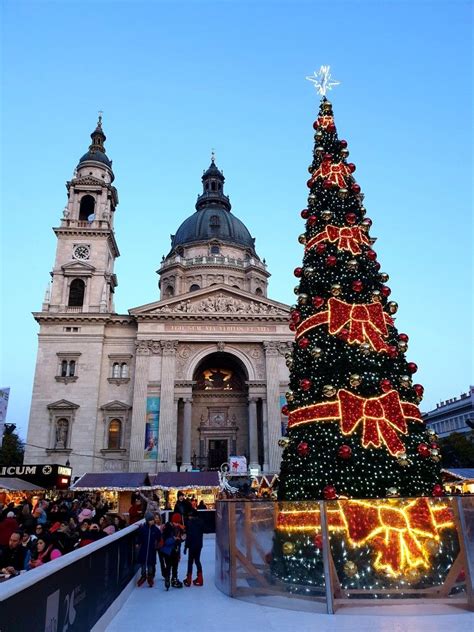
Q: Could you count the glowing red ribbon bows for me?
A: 6